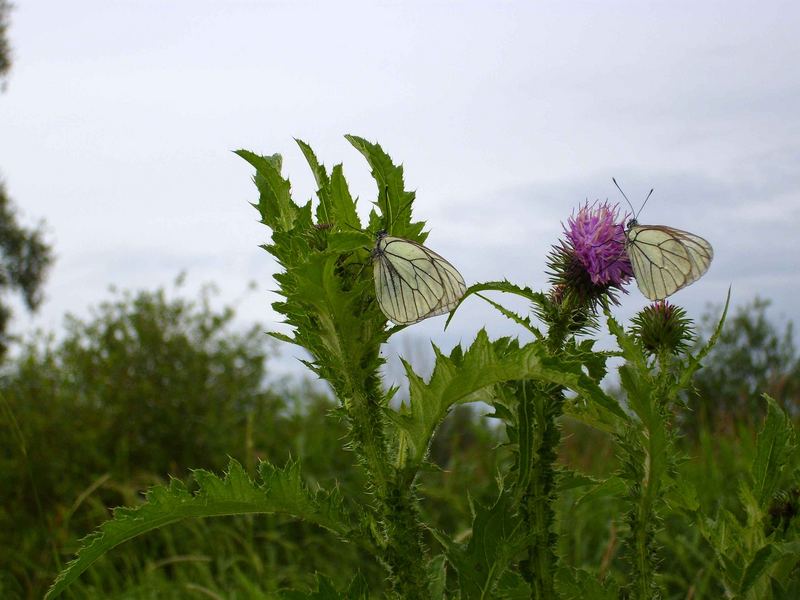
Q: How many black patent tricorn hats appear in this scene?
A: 0